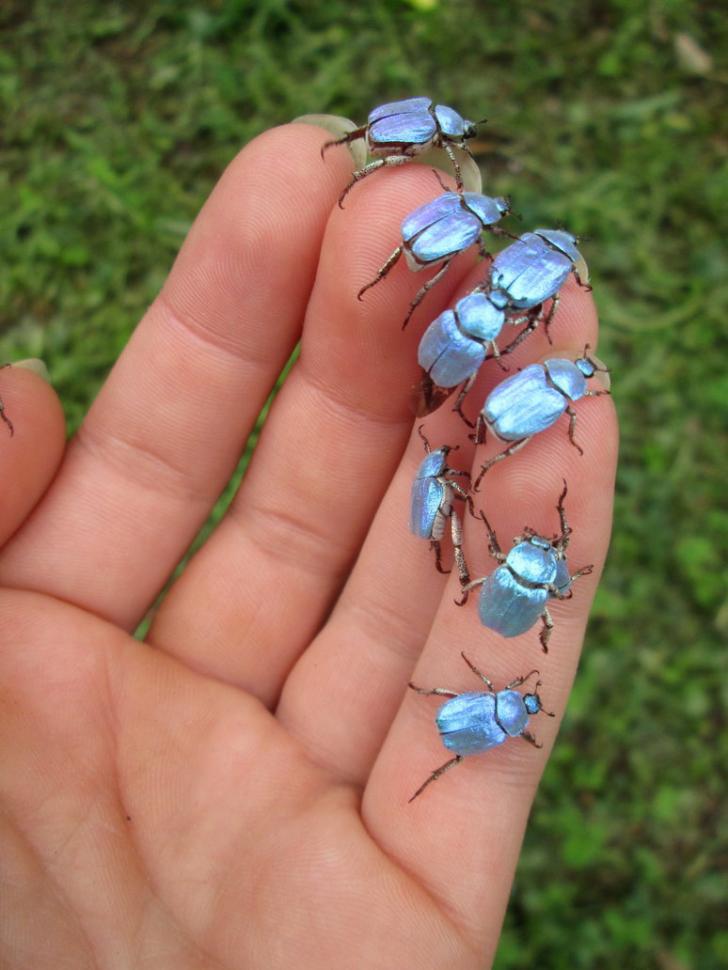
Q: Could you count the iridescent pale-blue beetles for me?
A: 8